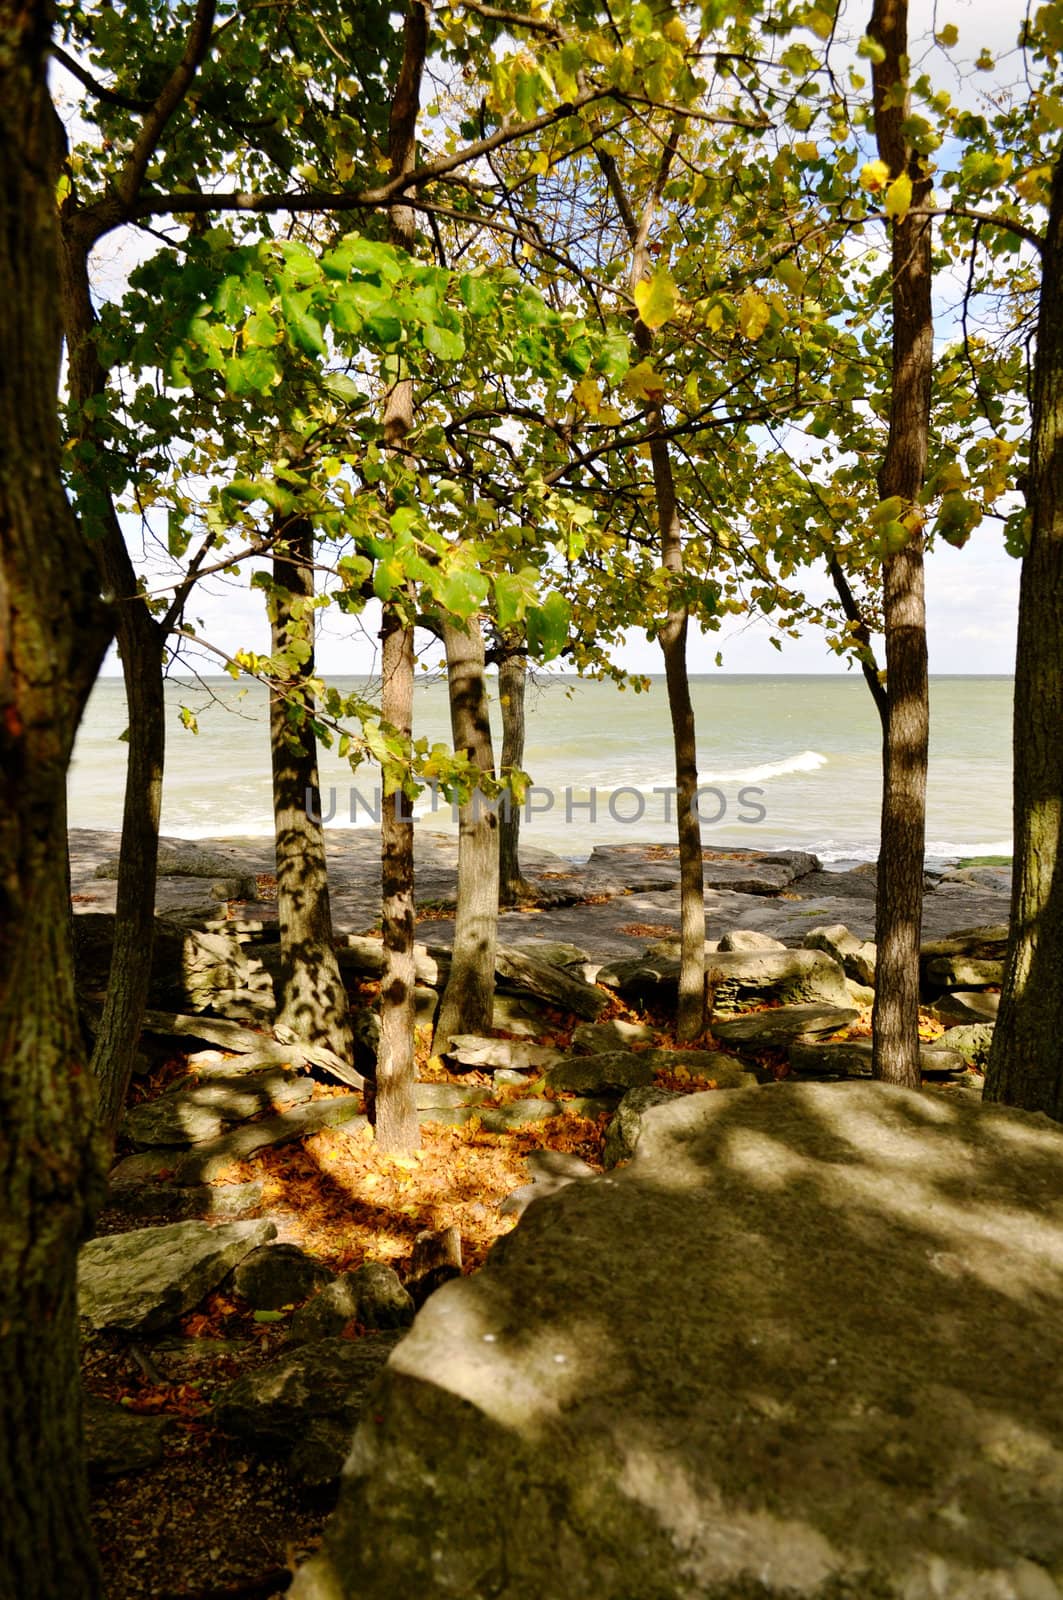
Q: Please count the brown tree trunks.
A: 9